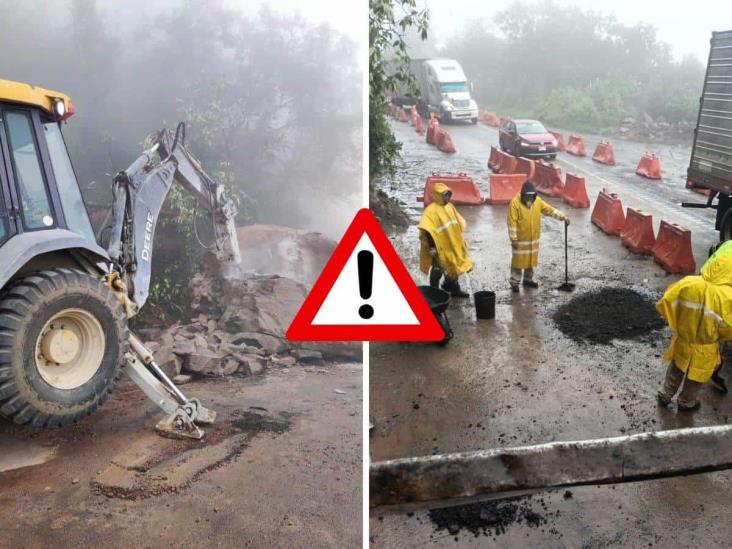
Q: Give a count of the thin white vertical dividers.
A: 1